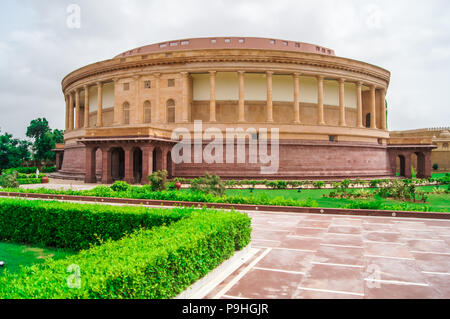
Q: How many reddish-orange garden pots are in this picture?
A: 2